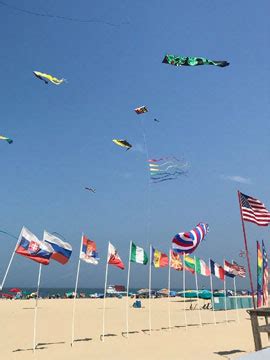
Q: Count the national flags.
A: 13